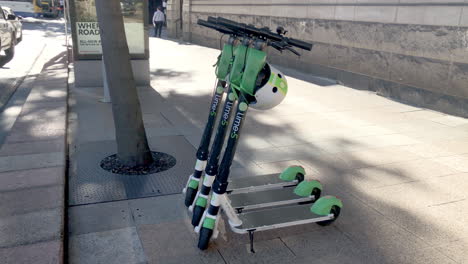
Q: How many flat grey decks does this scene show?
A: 3